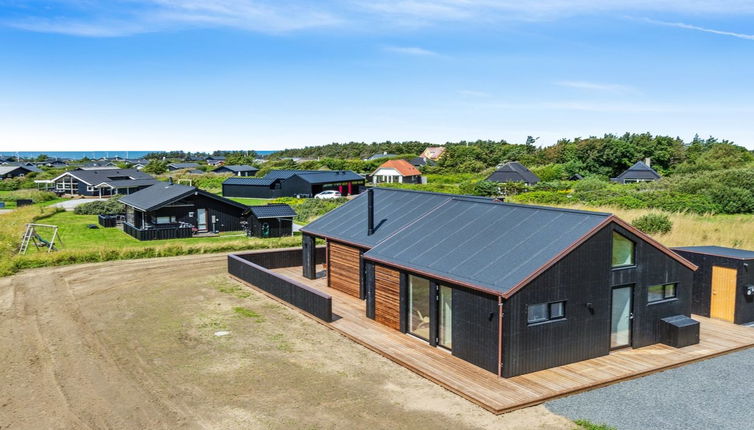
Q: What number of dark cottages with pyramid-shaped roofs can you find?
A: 2